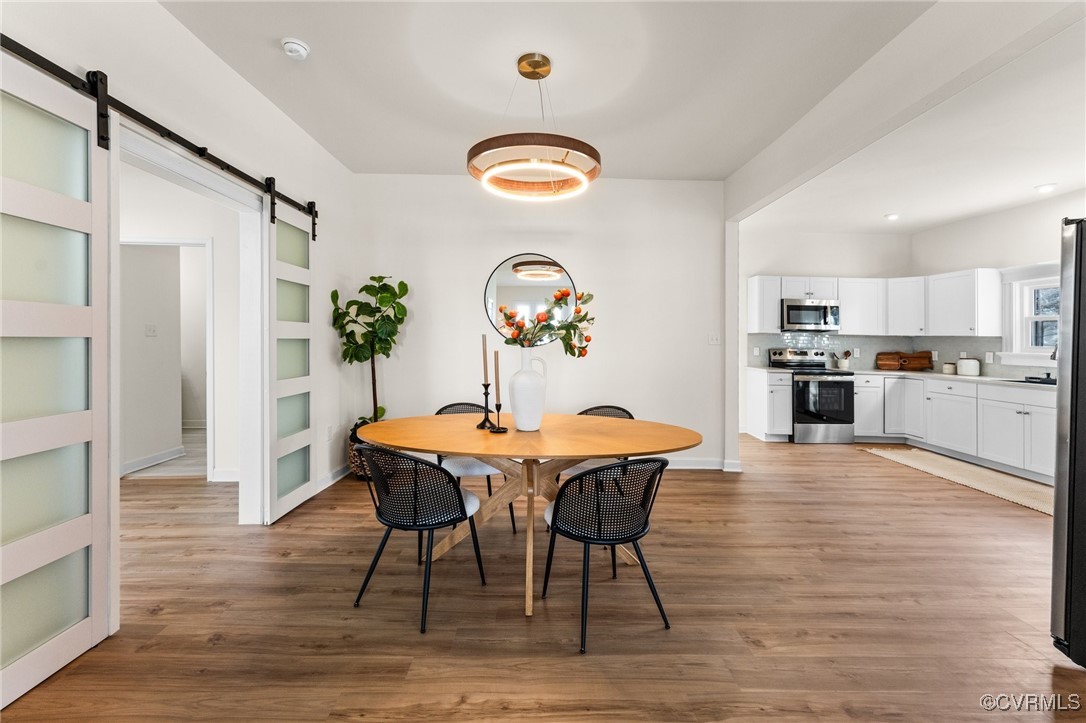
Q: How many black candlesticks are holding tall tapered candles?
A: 2